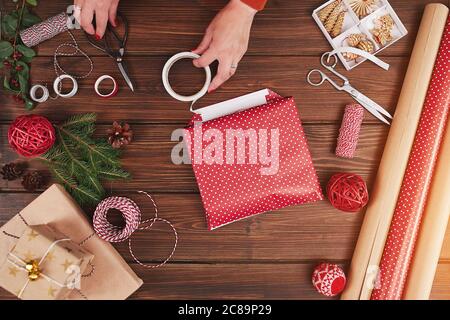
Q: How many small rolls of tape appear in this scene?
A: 3